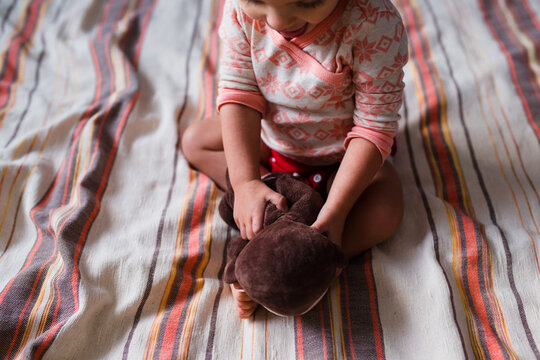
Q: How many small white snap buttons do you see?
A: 3